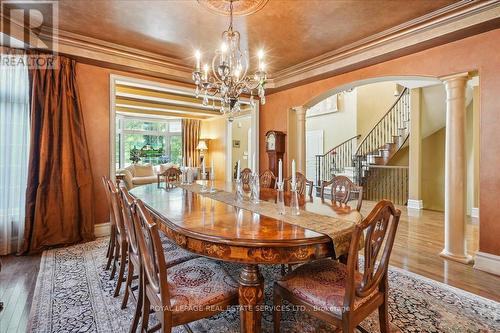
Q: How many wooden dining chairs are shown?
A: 10